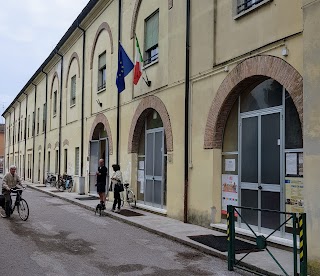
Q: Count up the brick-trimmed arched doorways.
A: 3